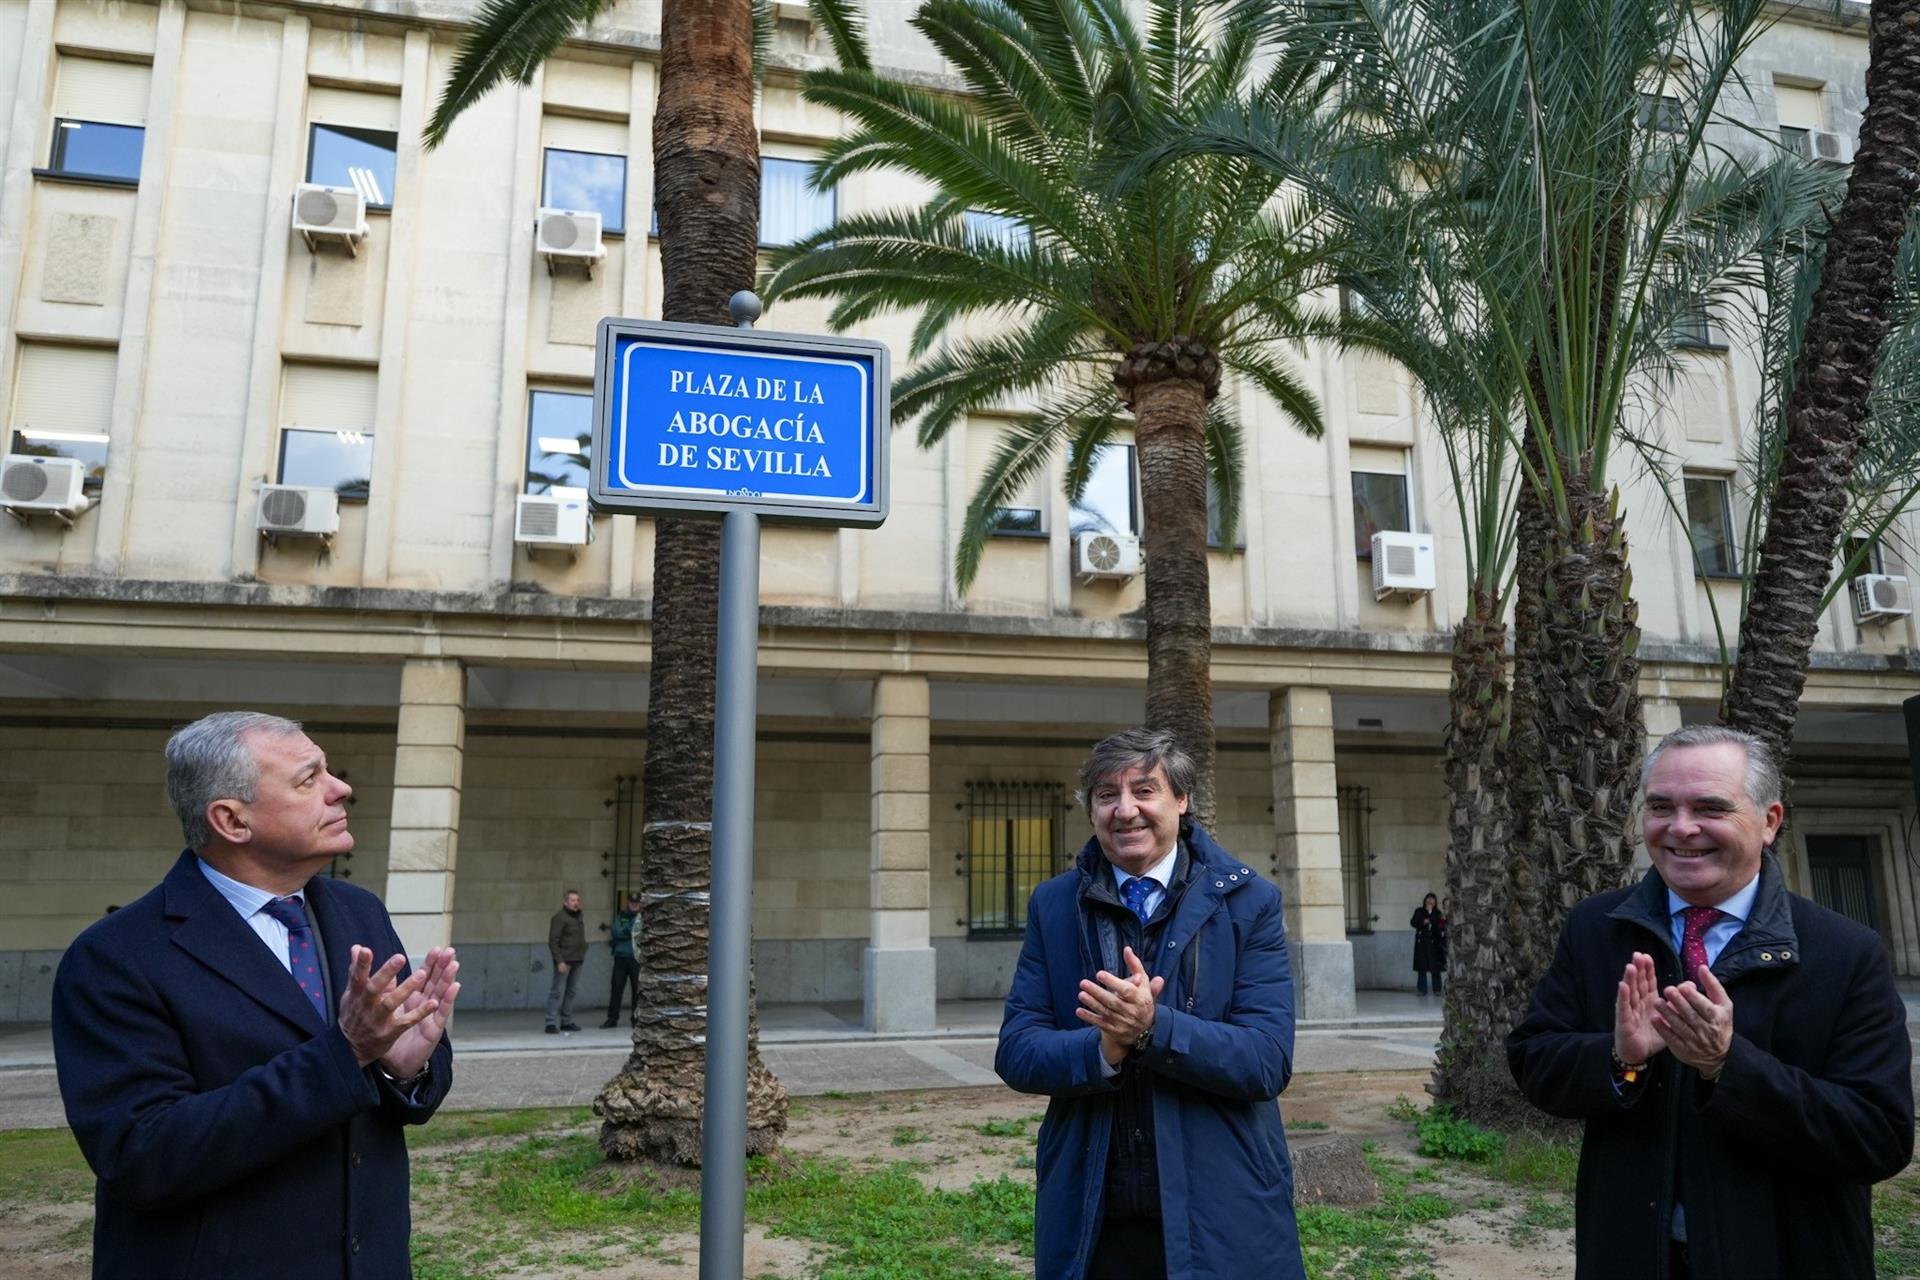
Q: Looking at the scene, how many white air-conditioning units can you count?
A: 9